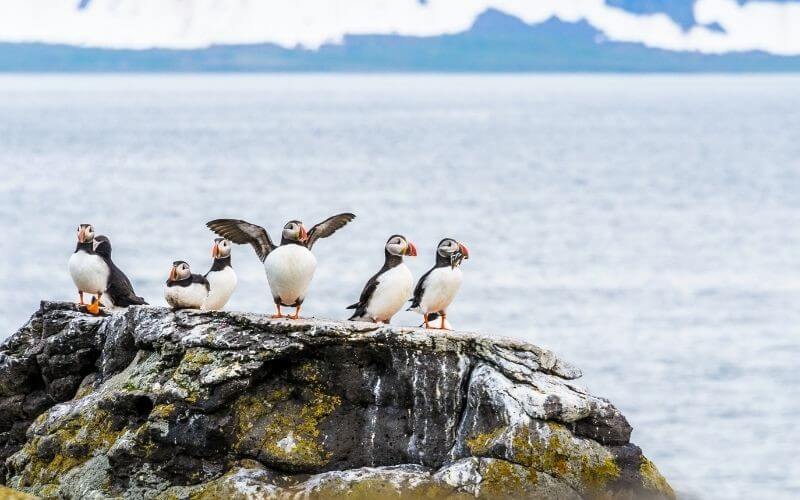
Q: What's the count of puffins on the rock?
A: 7